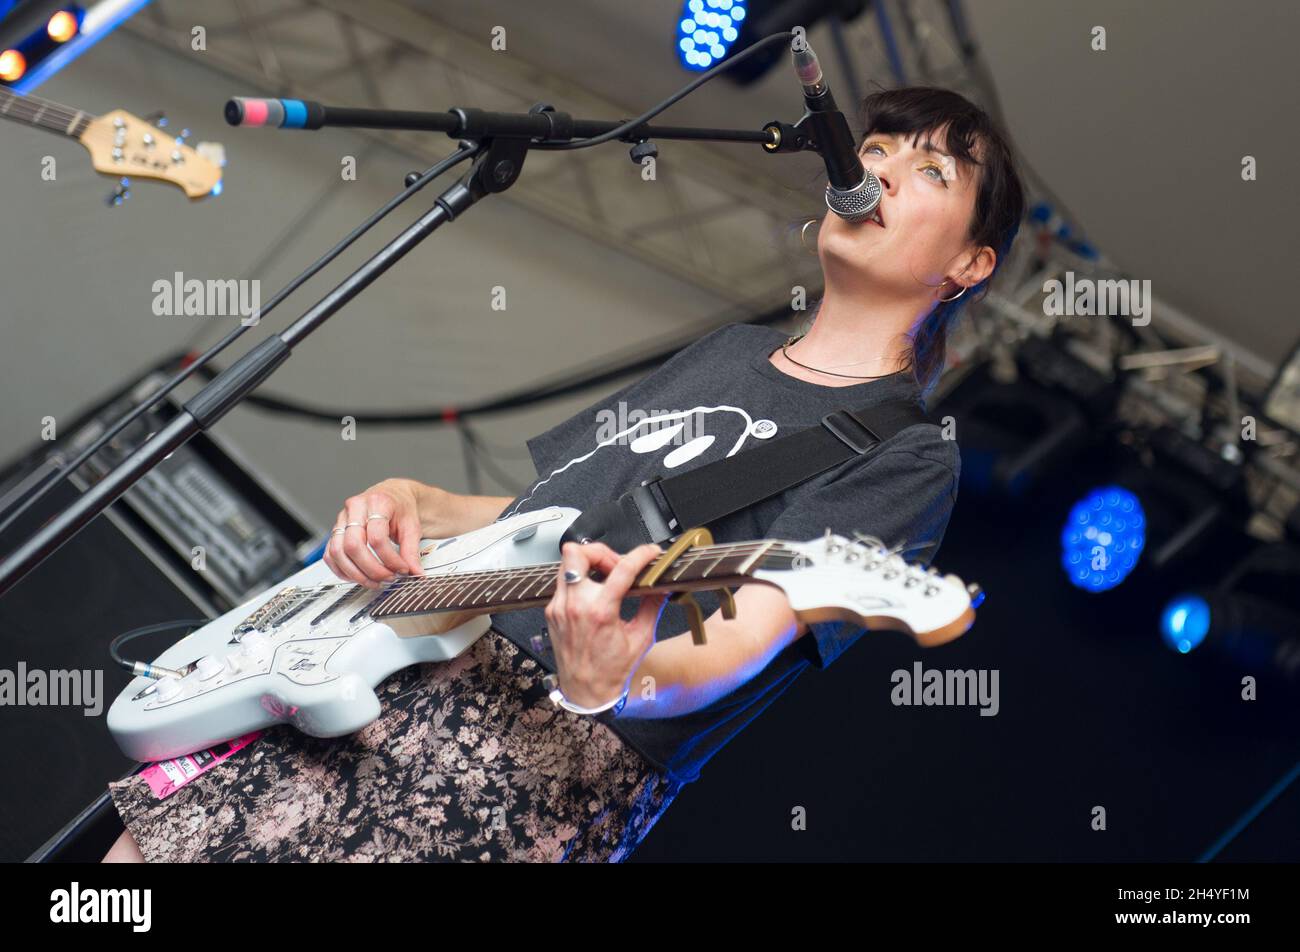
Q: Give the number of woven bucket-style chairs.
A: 0